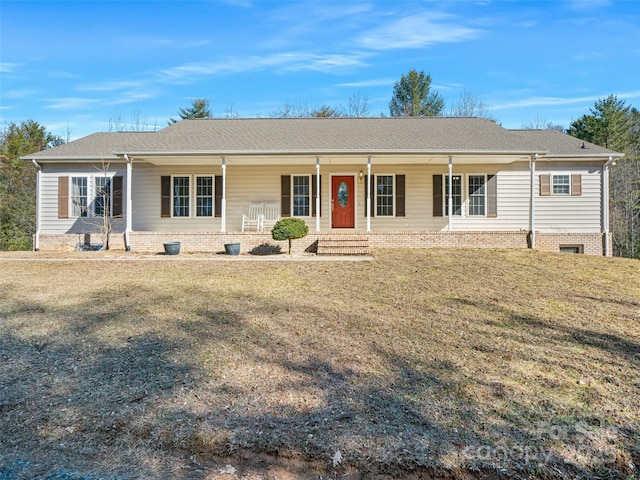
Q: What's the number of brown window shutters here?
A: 12